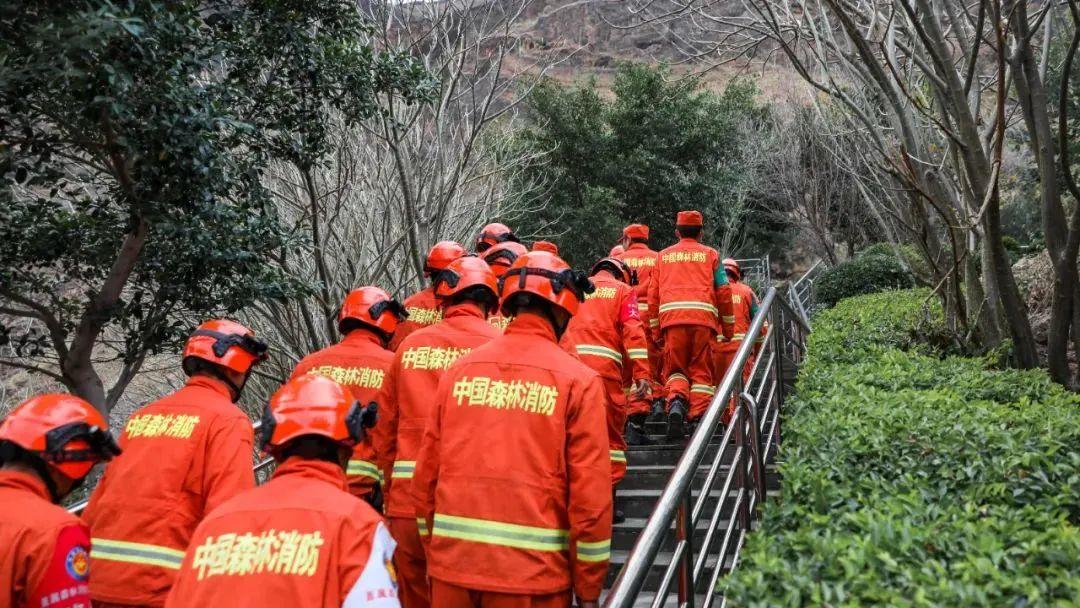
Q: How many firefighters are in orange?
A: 15